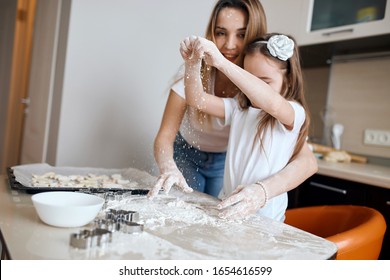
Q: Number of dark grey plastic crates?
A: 0